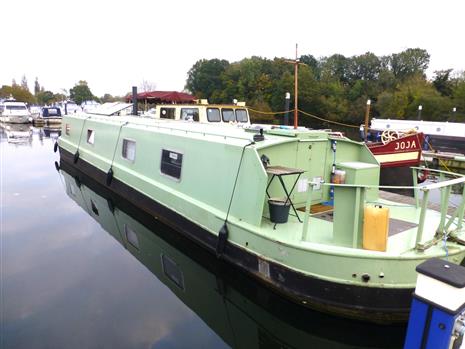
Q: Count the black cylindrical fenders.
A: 4